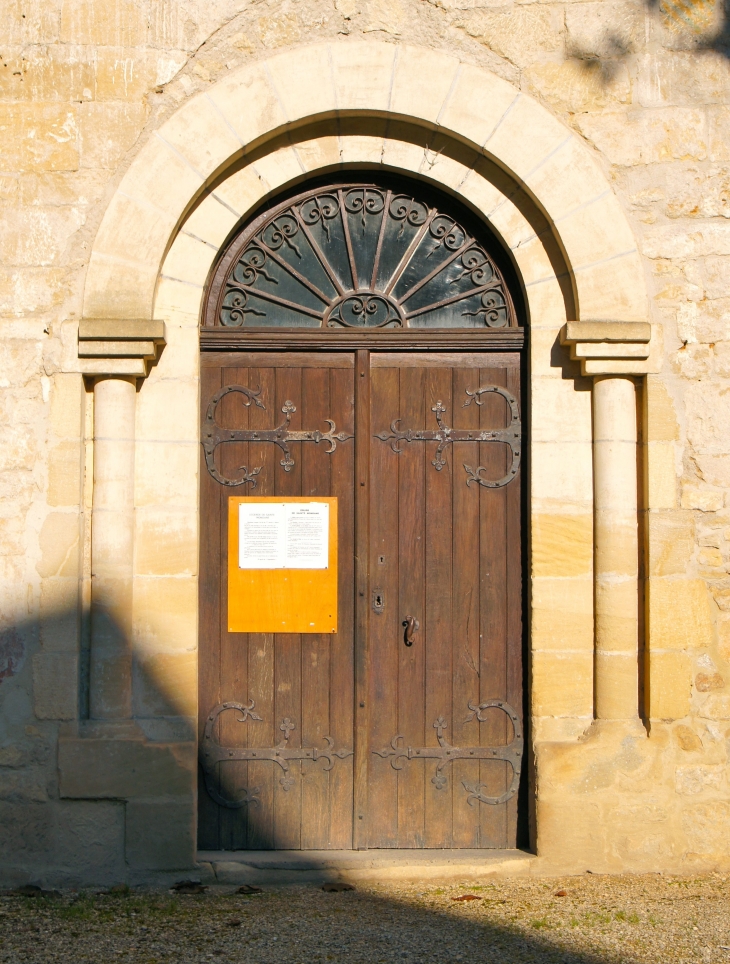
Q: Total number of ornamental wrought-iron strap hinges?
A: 4